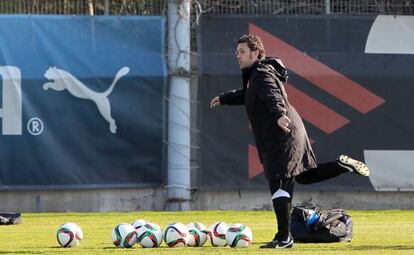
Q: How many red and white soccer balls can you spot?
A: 8